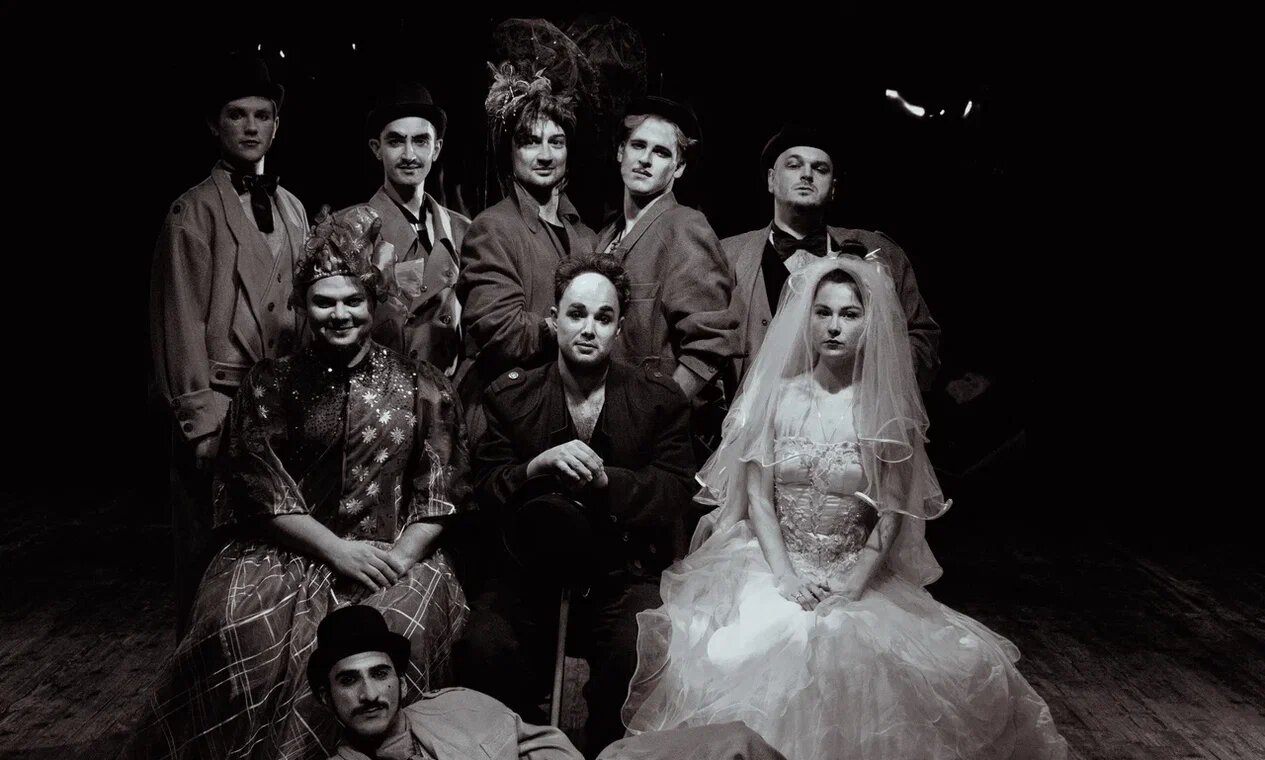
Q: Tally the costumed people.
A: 9